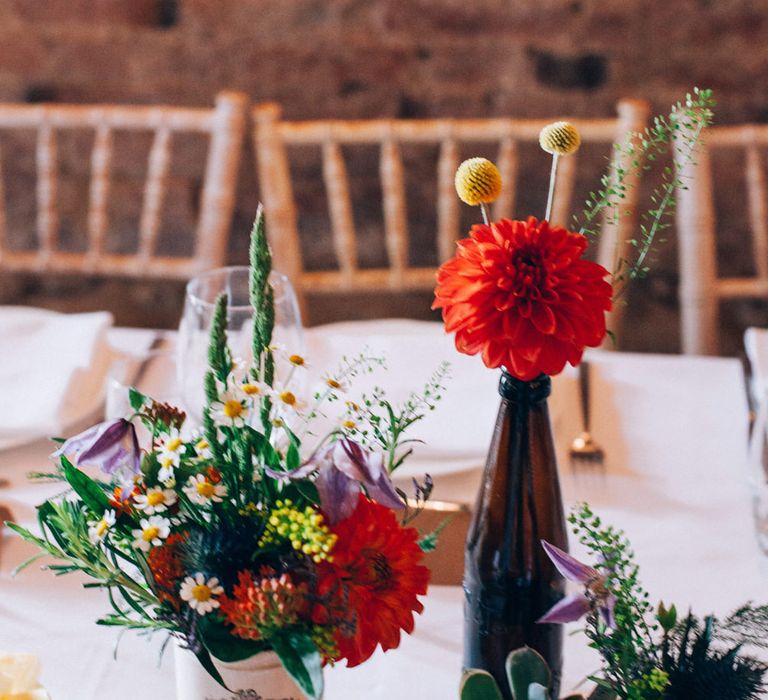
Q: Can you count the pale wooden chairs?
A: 3